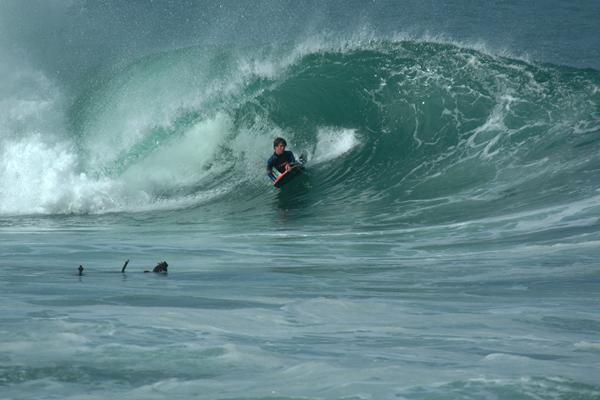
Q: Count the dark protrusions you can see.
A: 3